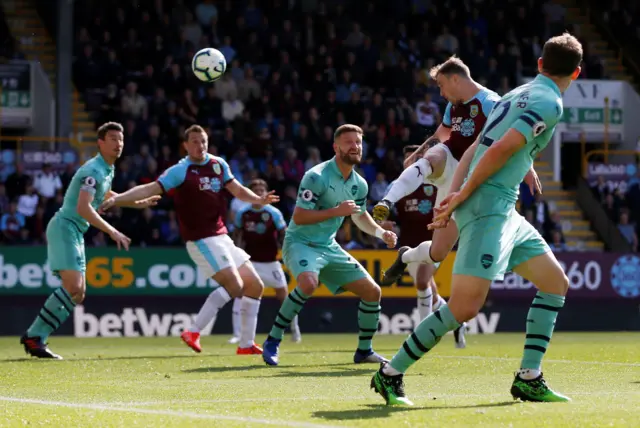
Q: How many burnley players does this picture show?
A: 4